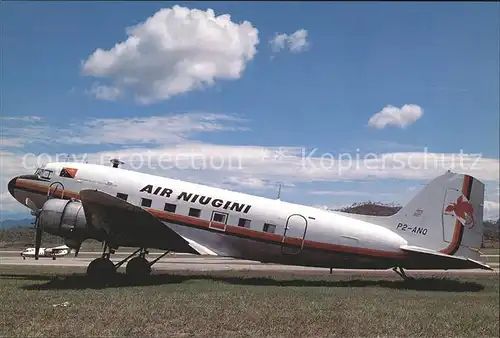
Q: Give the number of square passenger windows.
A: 7